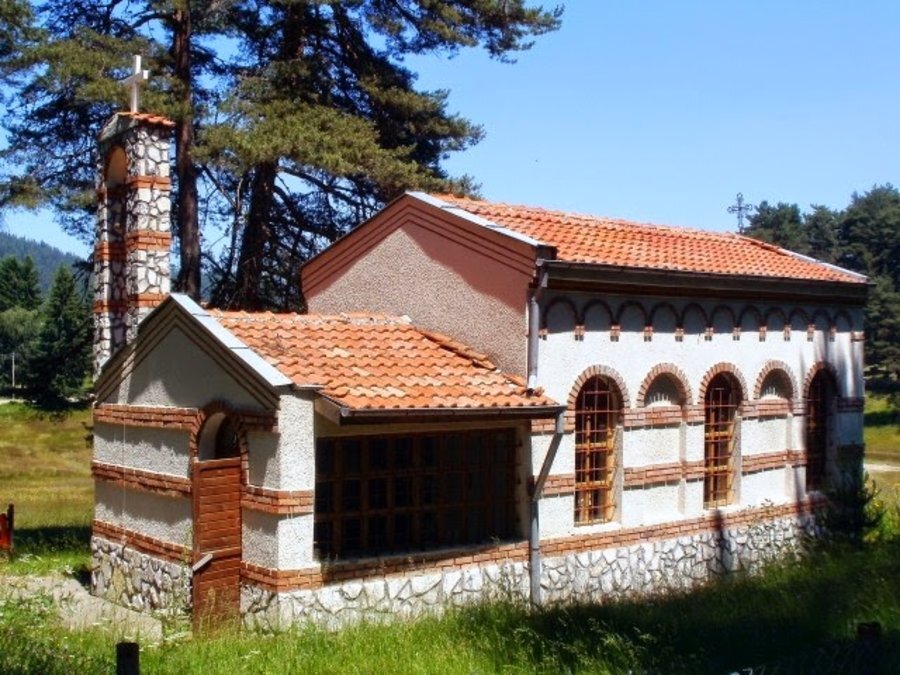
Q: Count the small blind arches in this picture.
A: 11